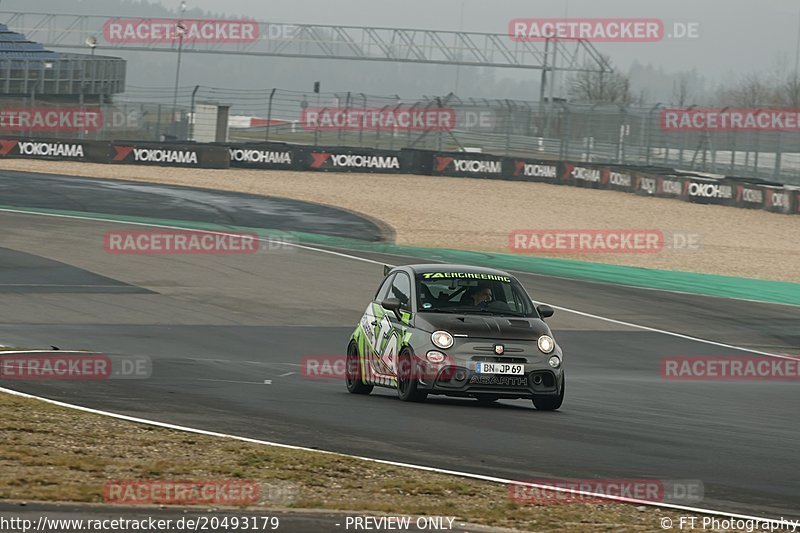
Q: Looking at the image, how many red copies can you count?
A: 12